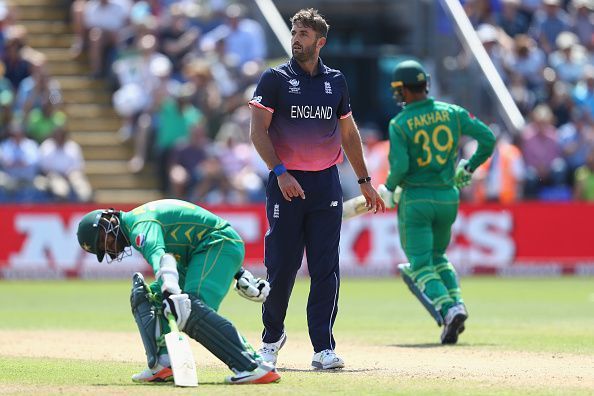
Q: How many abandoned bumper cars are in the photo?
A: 0